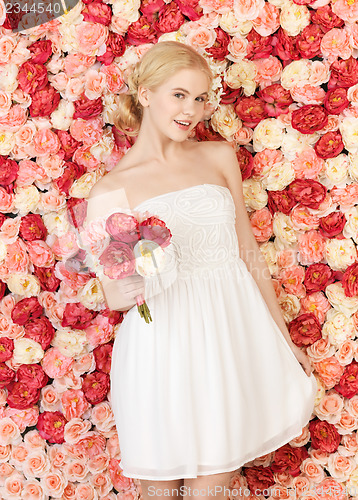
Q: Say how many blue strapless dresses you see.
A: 0